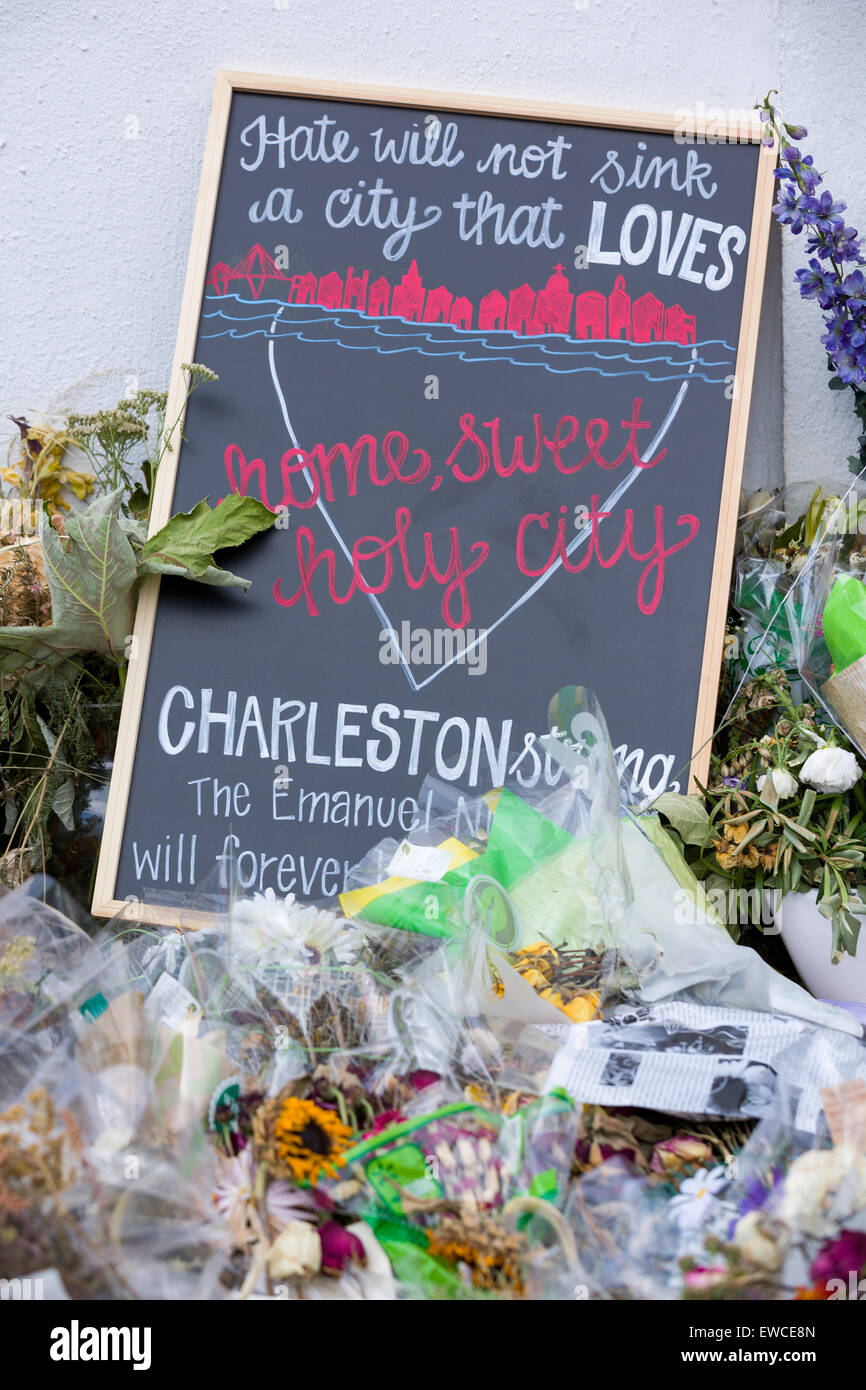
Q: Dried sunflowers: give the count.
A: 2